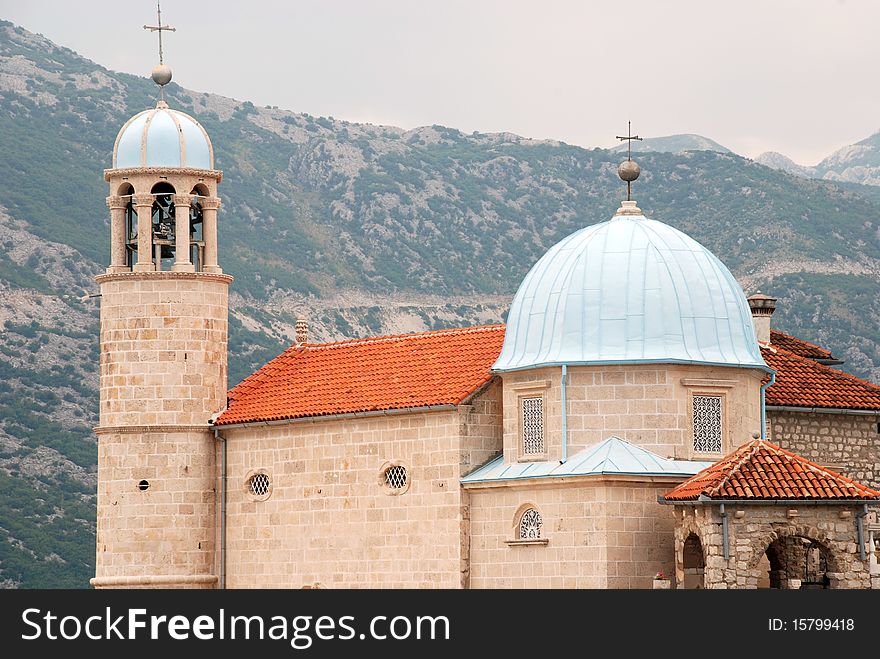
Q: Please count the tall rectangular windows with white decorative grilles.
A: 2